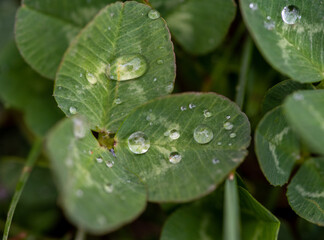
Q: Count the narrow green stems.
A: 3